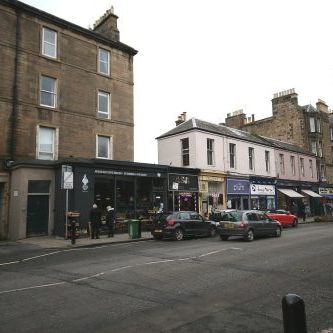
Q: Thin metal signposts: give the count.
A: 2